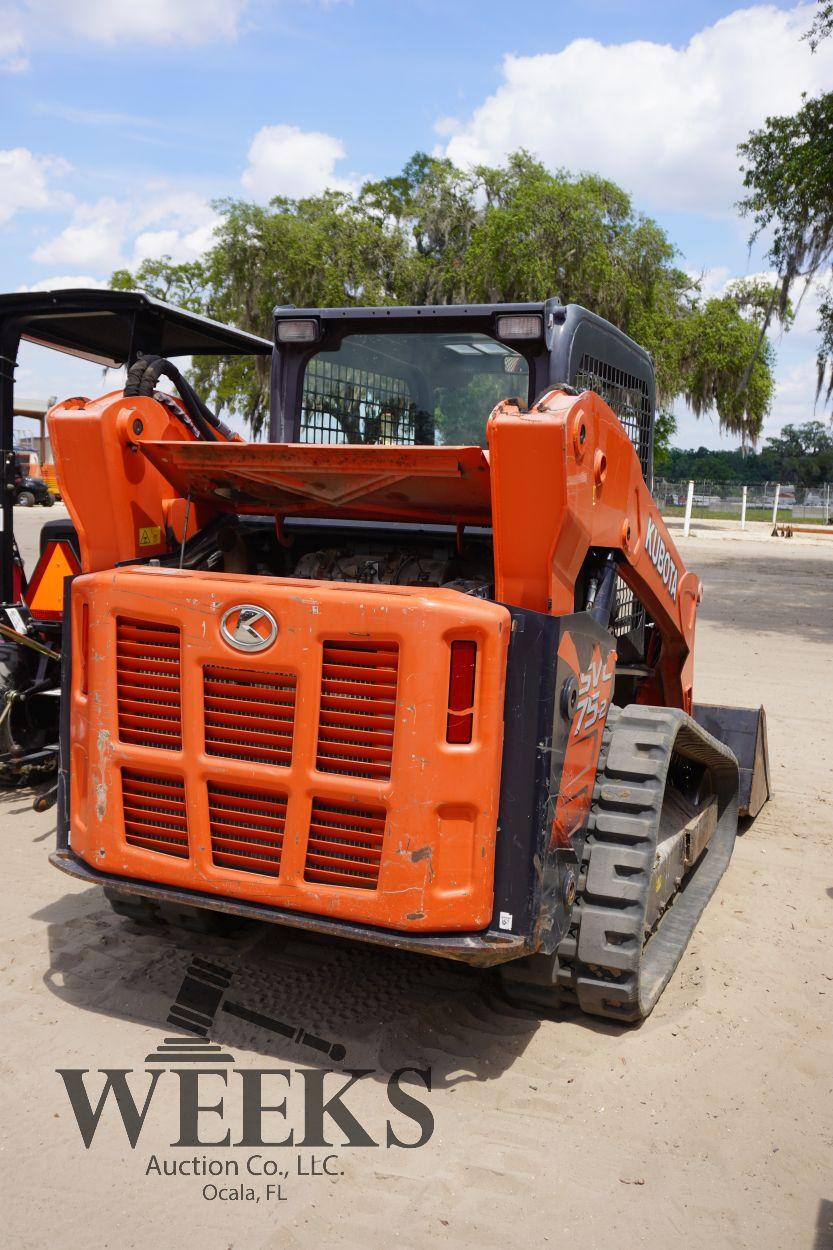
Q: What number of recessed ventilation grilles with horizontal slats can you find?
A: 6